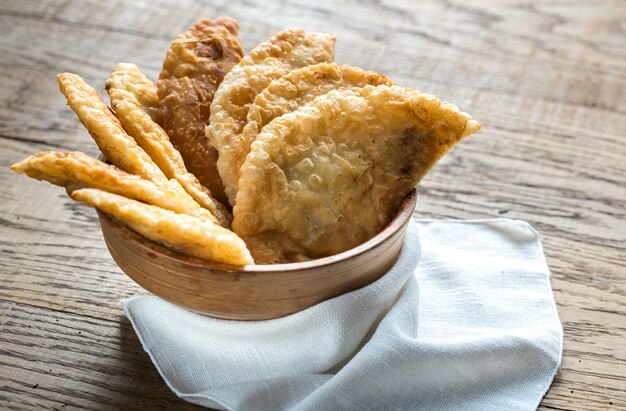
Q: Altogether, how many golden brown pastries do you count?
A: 8